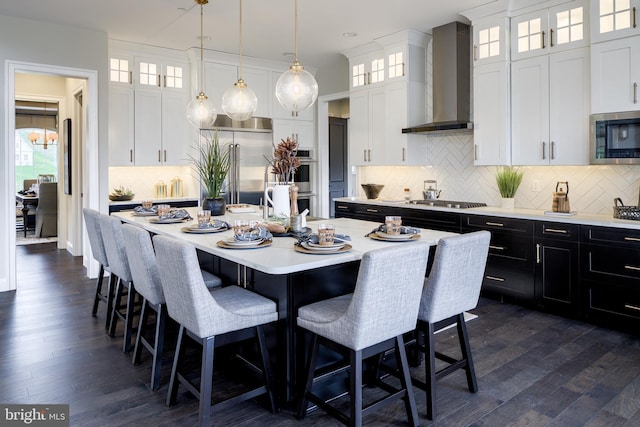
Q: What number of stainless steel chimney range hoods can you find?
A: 1